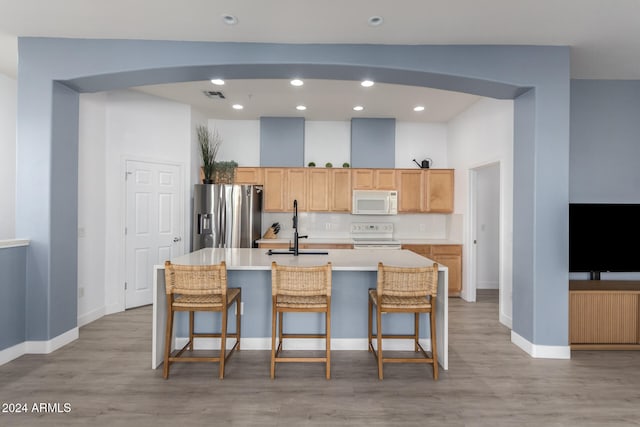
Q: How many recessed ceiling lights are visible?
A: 9